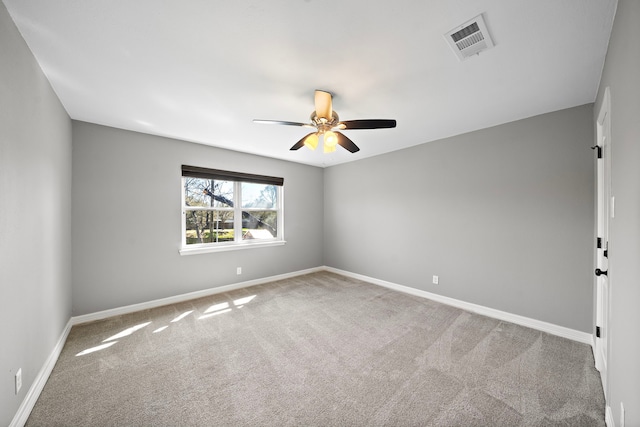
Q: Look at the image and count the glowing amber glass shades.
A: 3